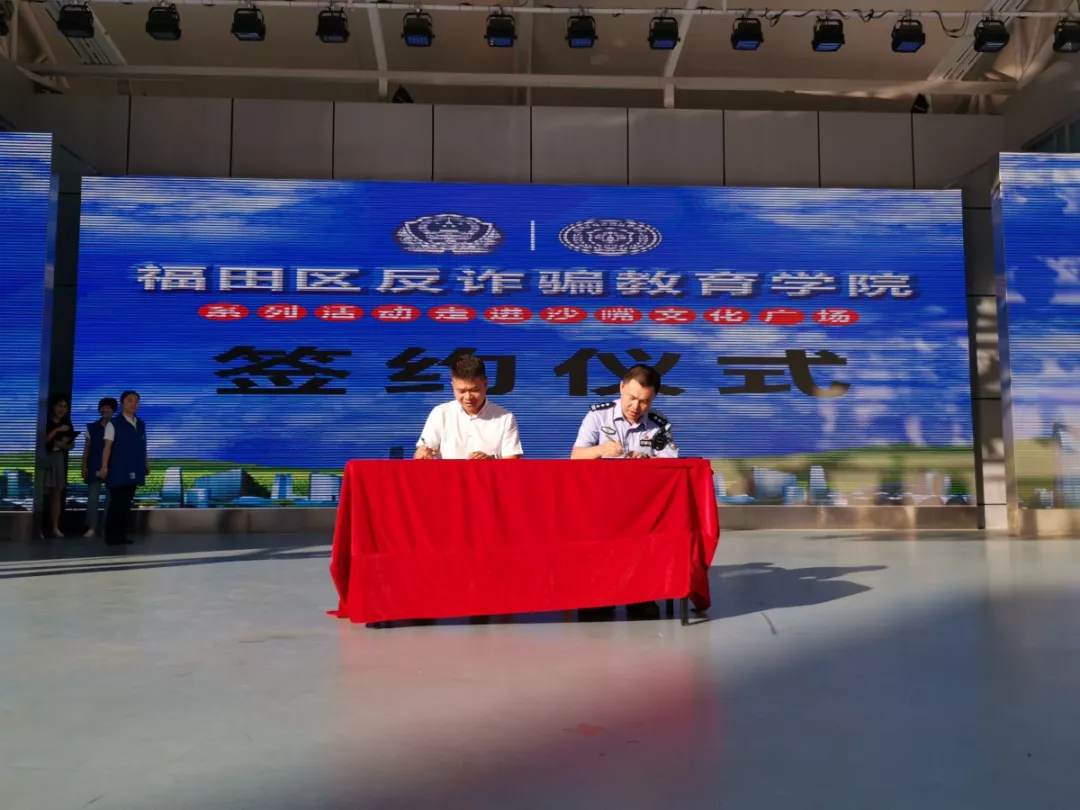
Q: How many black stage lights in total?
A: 13